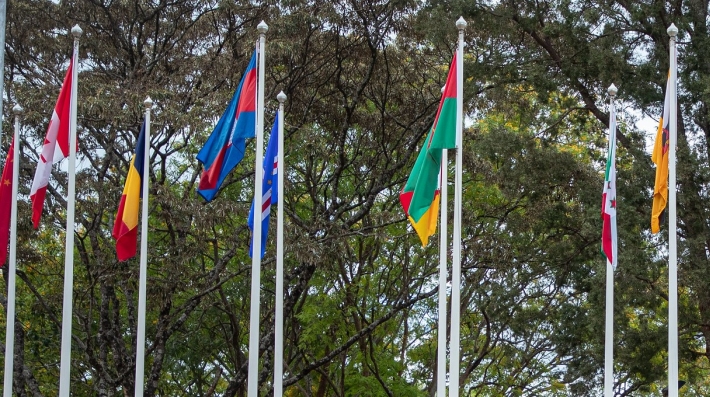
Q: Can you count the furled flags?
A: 9